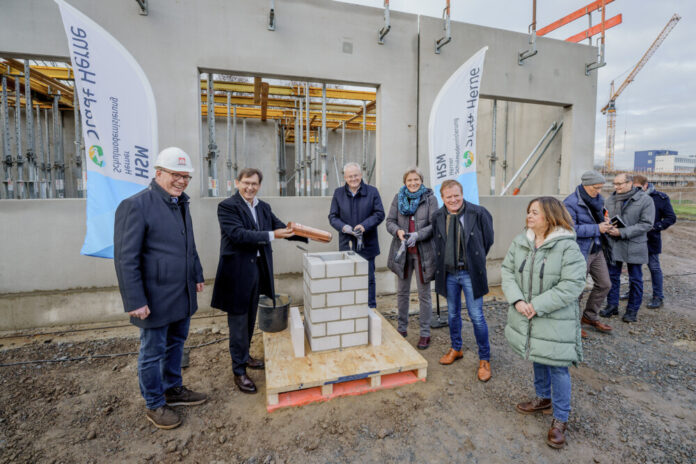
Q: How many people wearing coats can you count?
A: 9